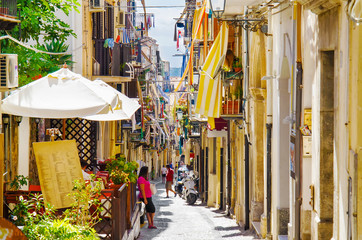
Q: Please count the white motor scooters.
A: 1